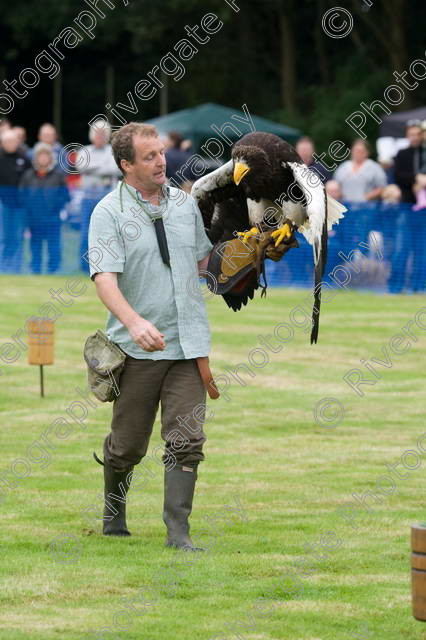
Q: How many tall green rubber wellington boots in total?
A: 2